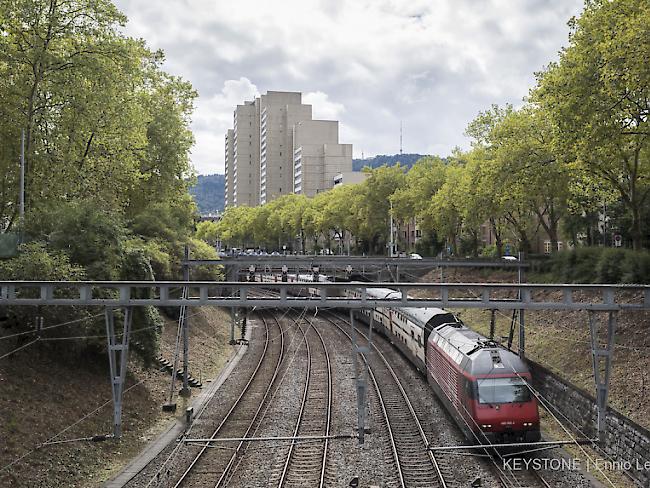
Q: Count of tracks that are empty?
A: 3